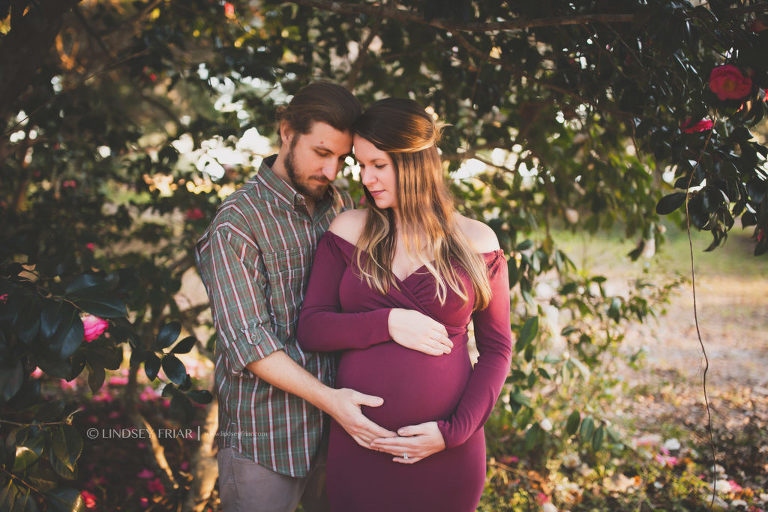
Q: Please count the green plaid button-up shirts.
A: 1